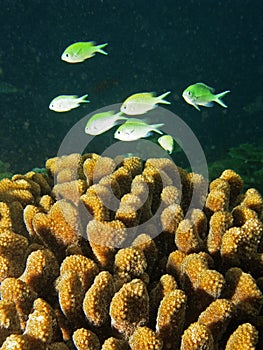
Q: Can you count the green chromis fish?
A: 7